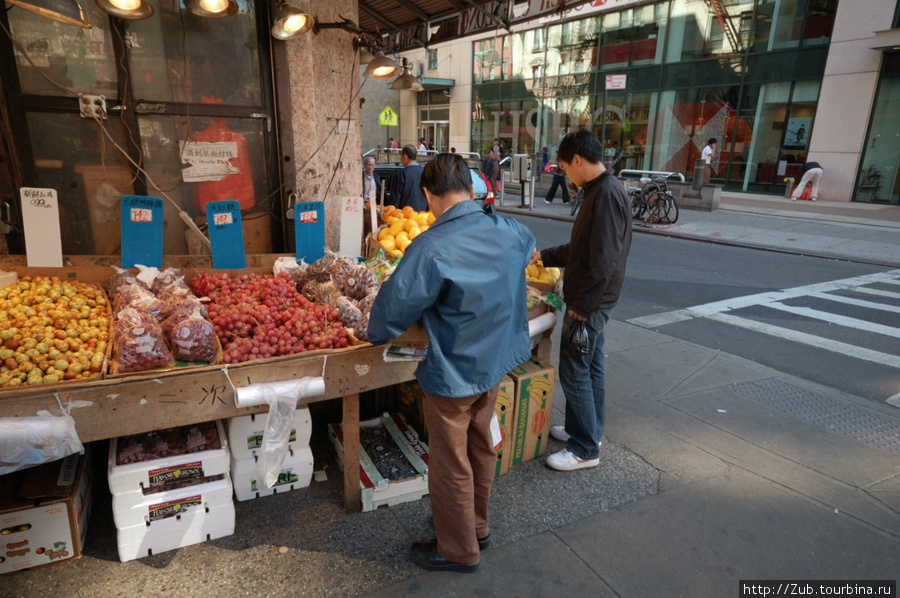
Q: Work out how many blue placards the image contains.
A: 3